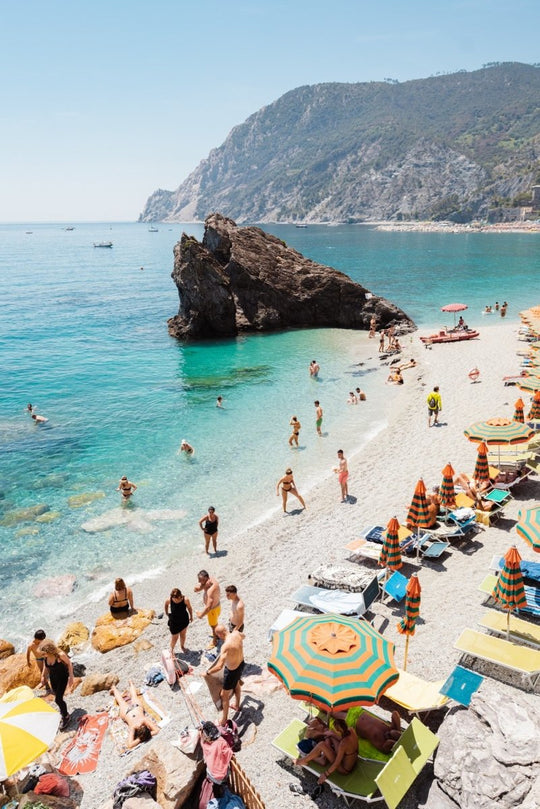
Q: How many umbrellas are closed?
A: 8